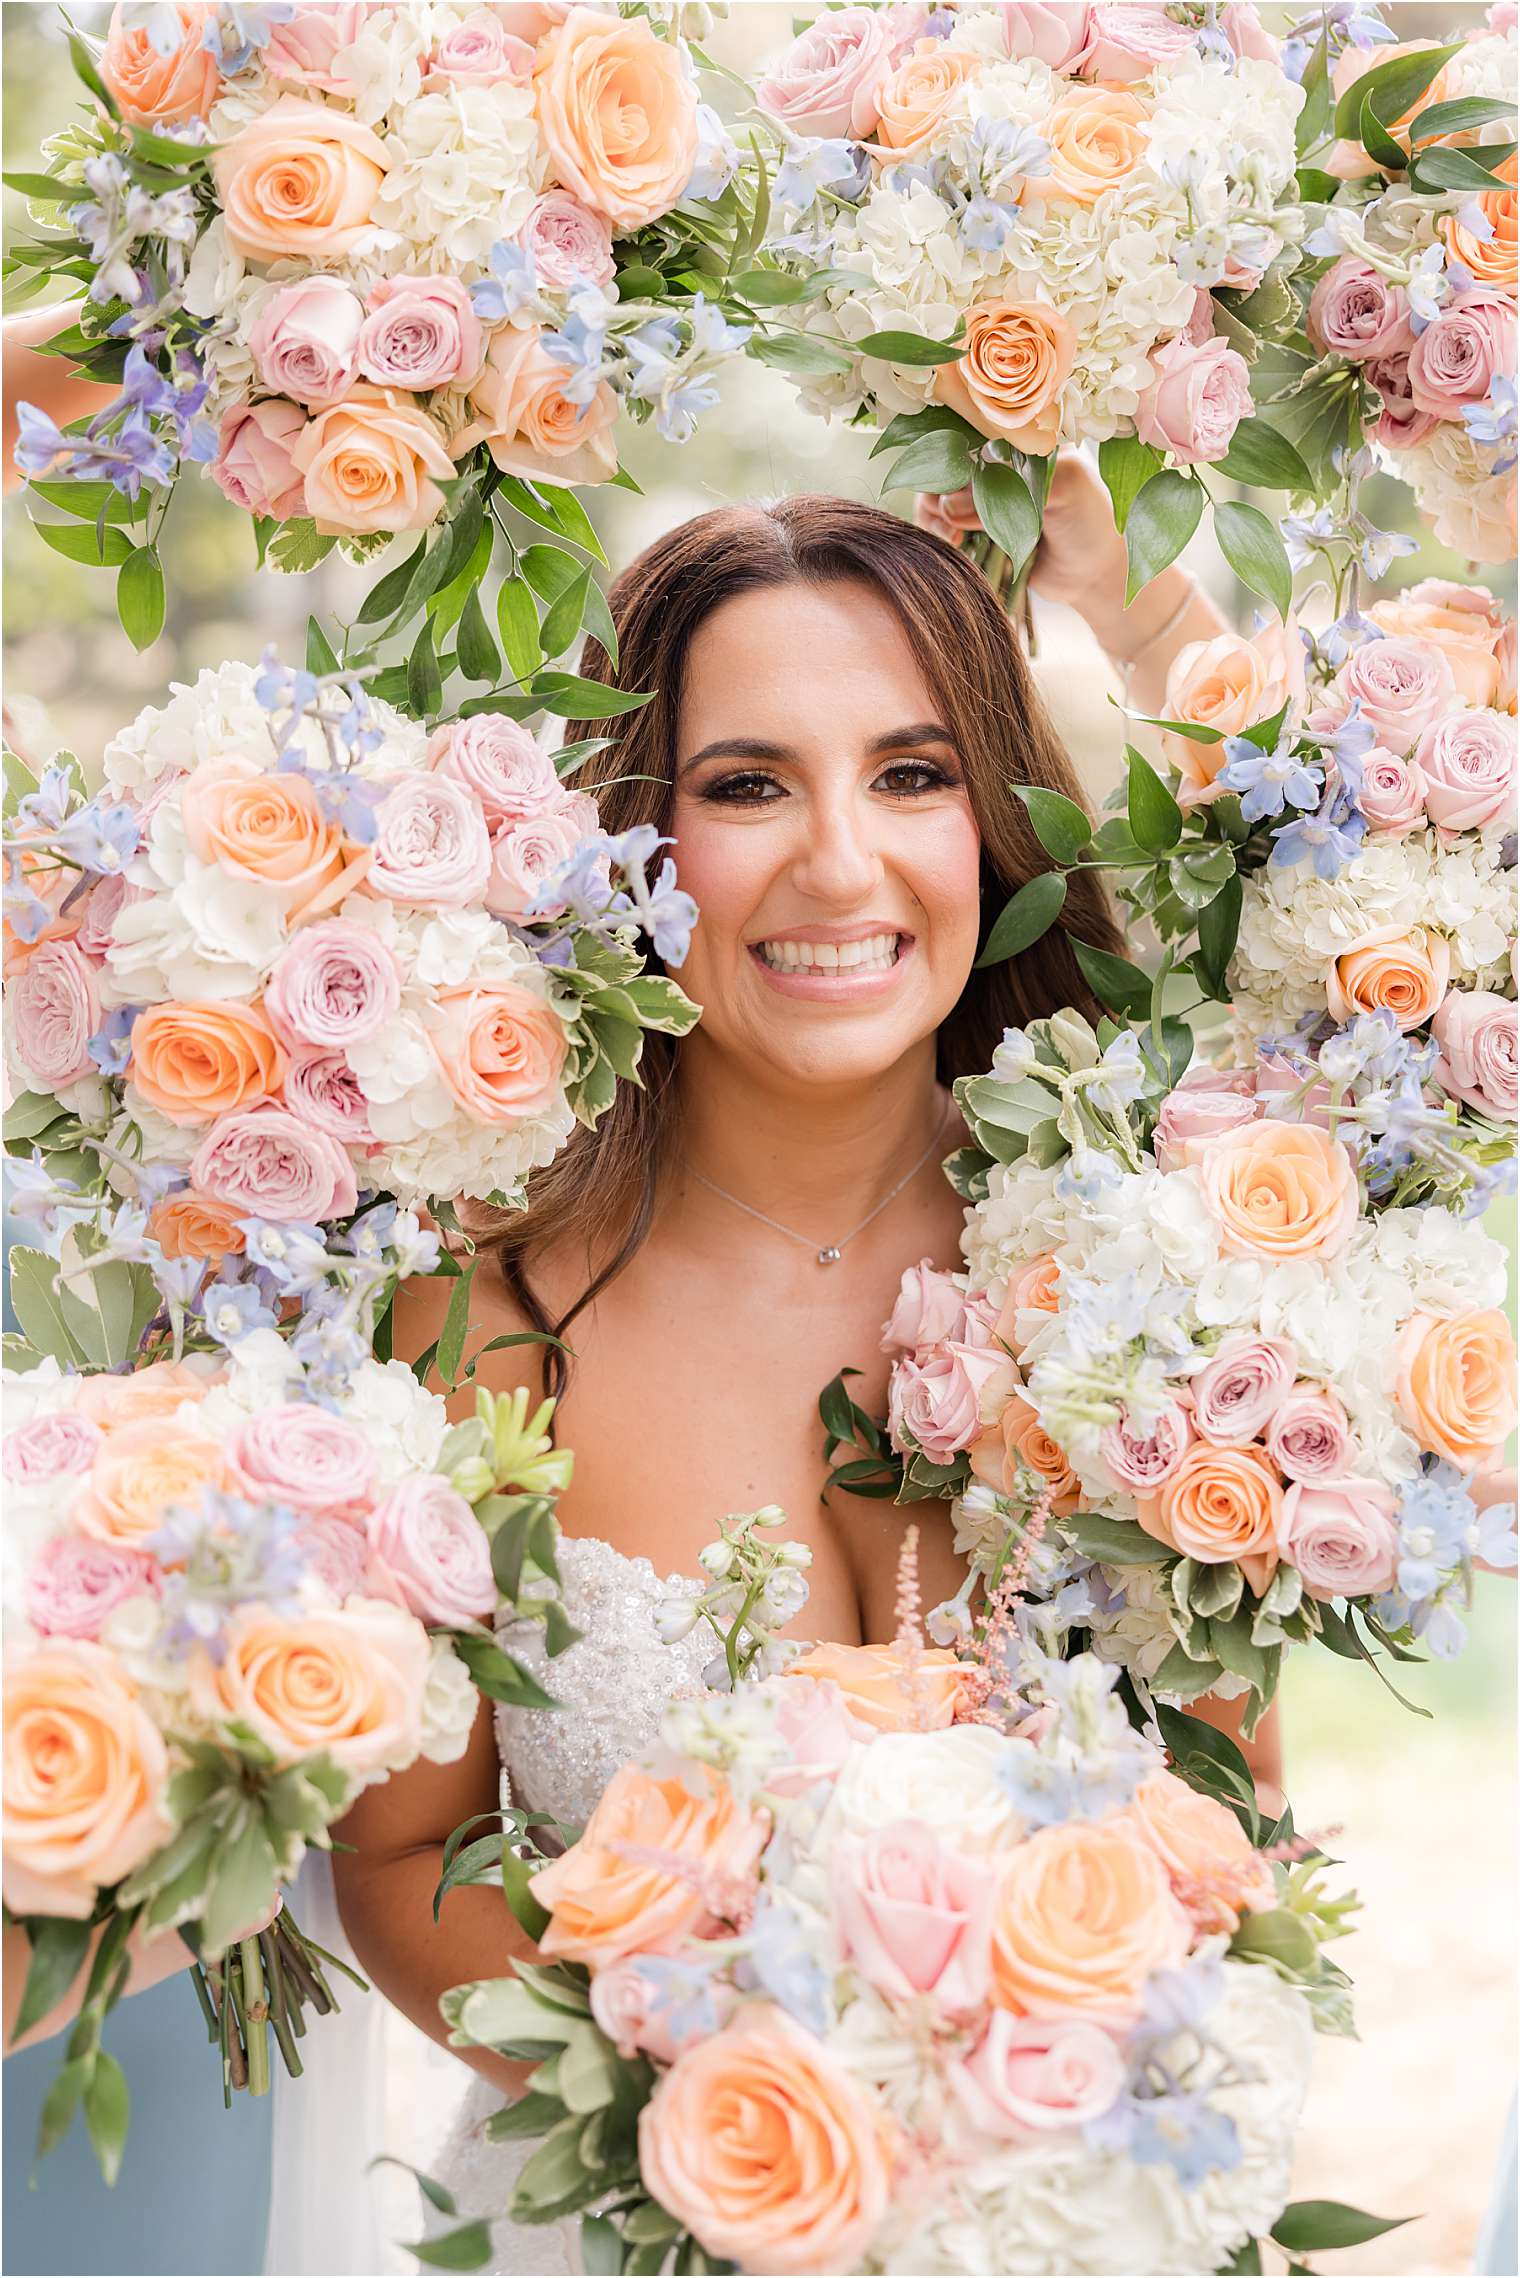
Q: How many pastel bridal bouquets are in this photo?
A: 8